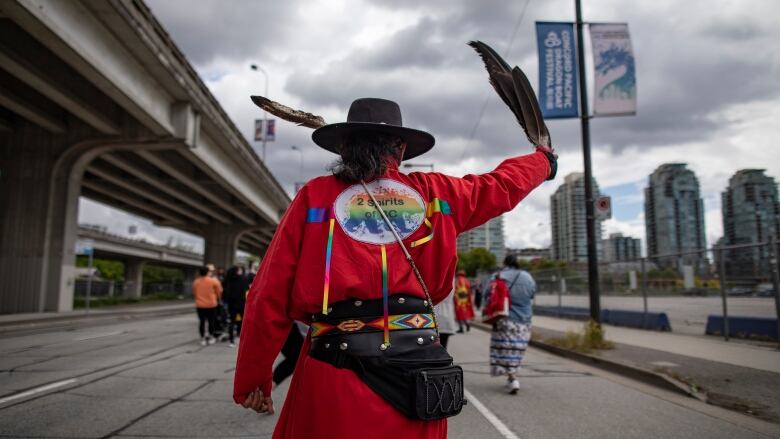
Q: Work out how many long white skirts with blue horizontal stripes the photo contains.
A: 1